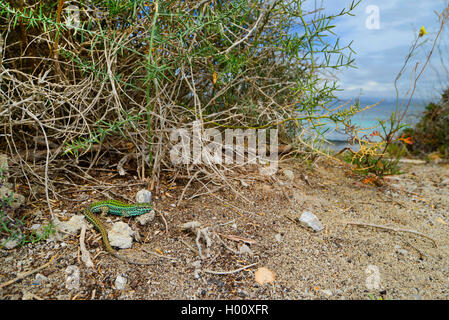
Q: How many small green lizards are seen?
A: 1